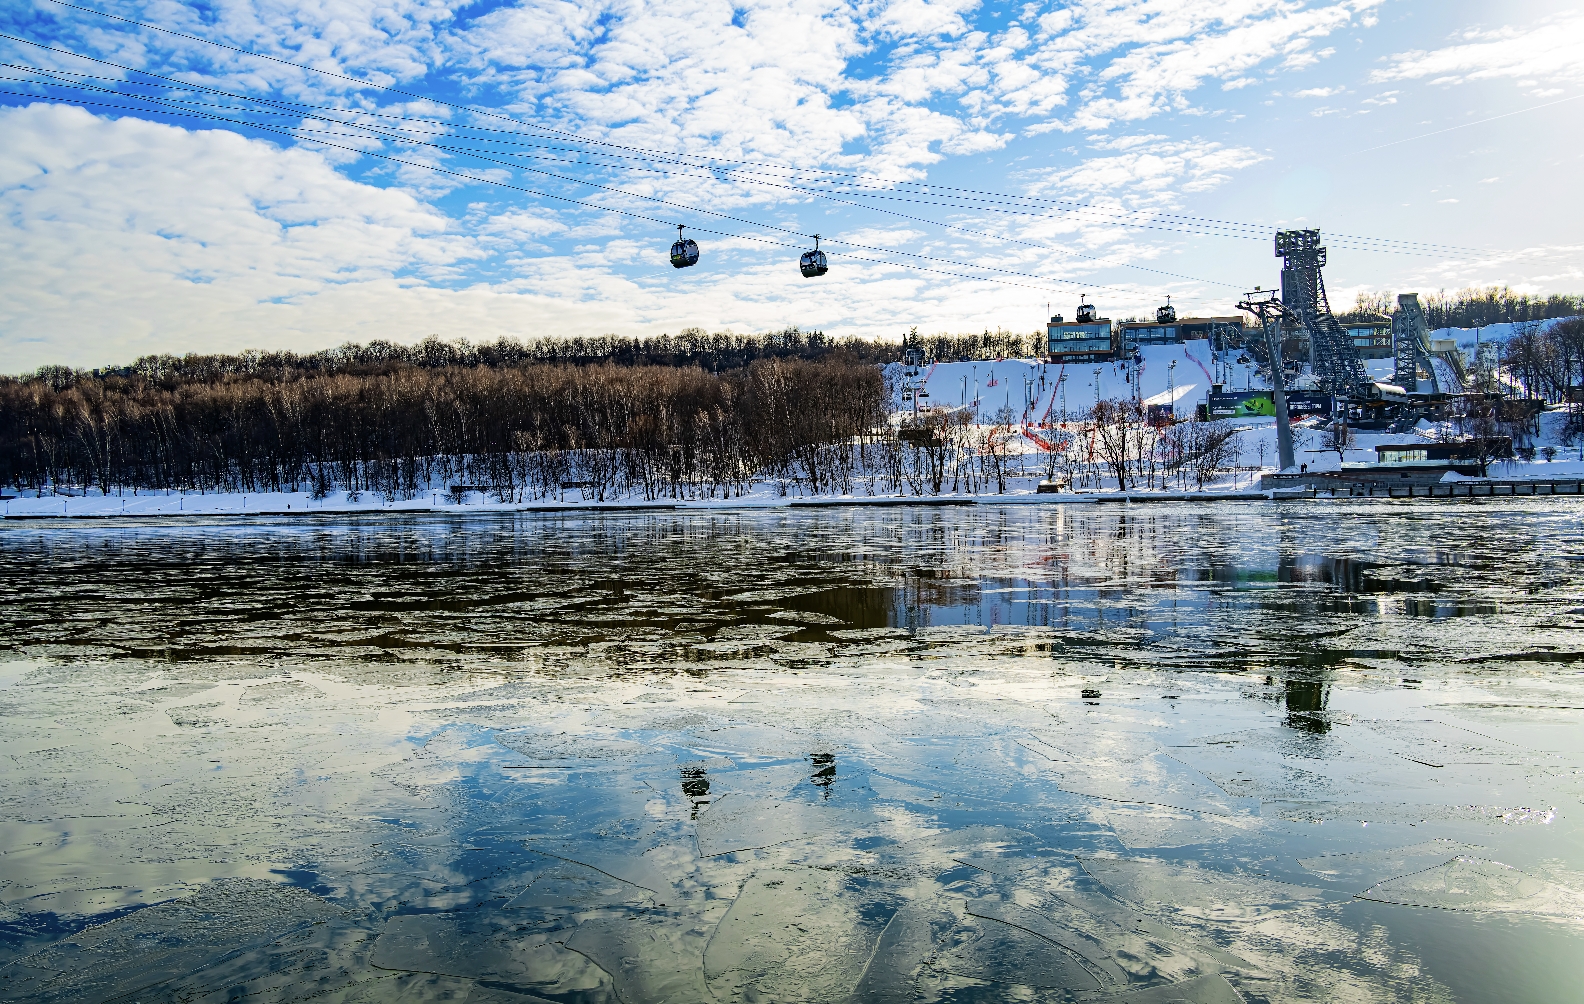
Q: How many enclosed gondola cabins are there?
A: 4